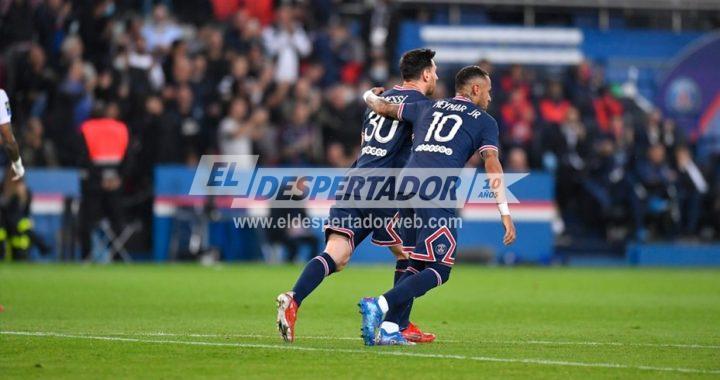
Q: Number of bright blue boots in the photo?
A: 2